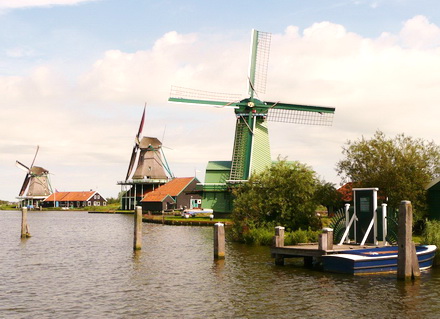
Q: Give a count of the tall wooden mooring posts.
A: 4